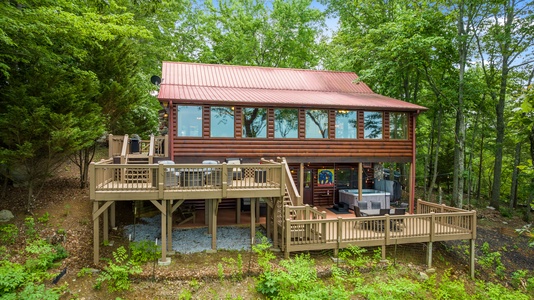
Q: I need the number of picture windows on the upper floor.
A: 8